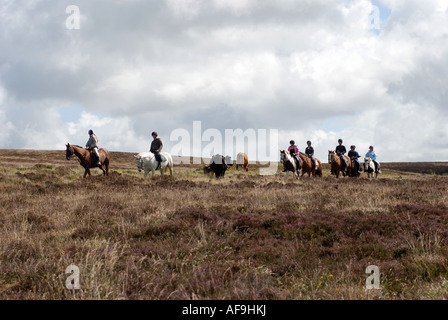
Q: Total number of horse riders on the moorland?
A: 7